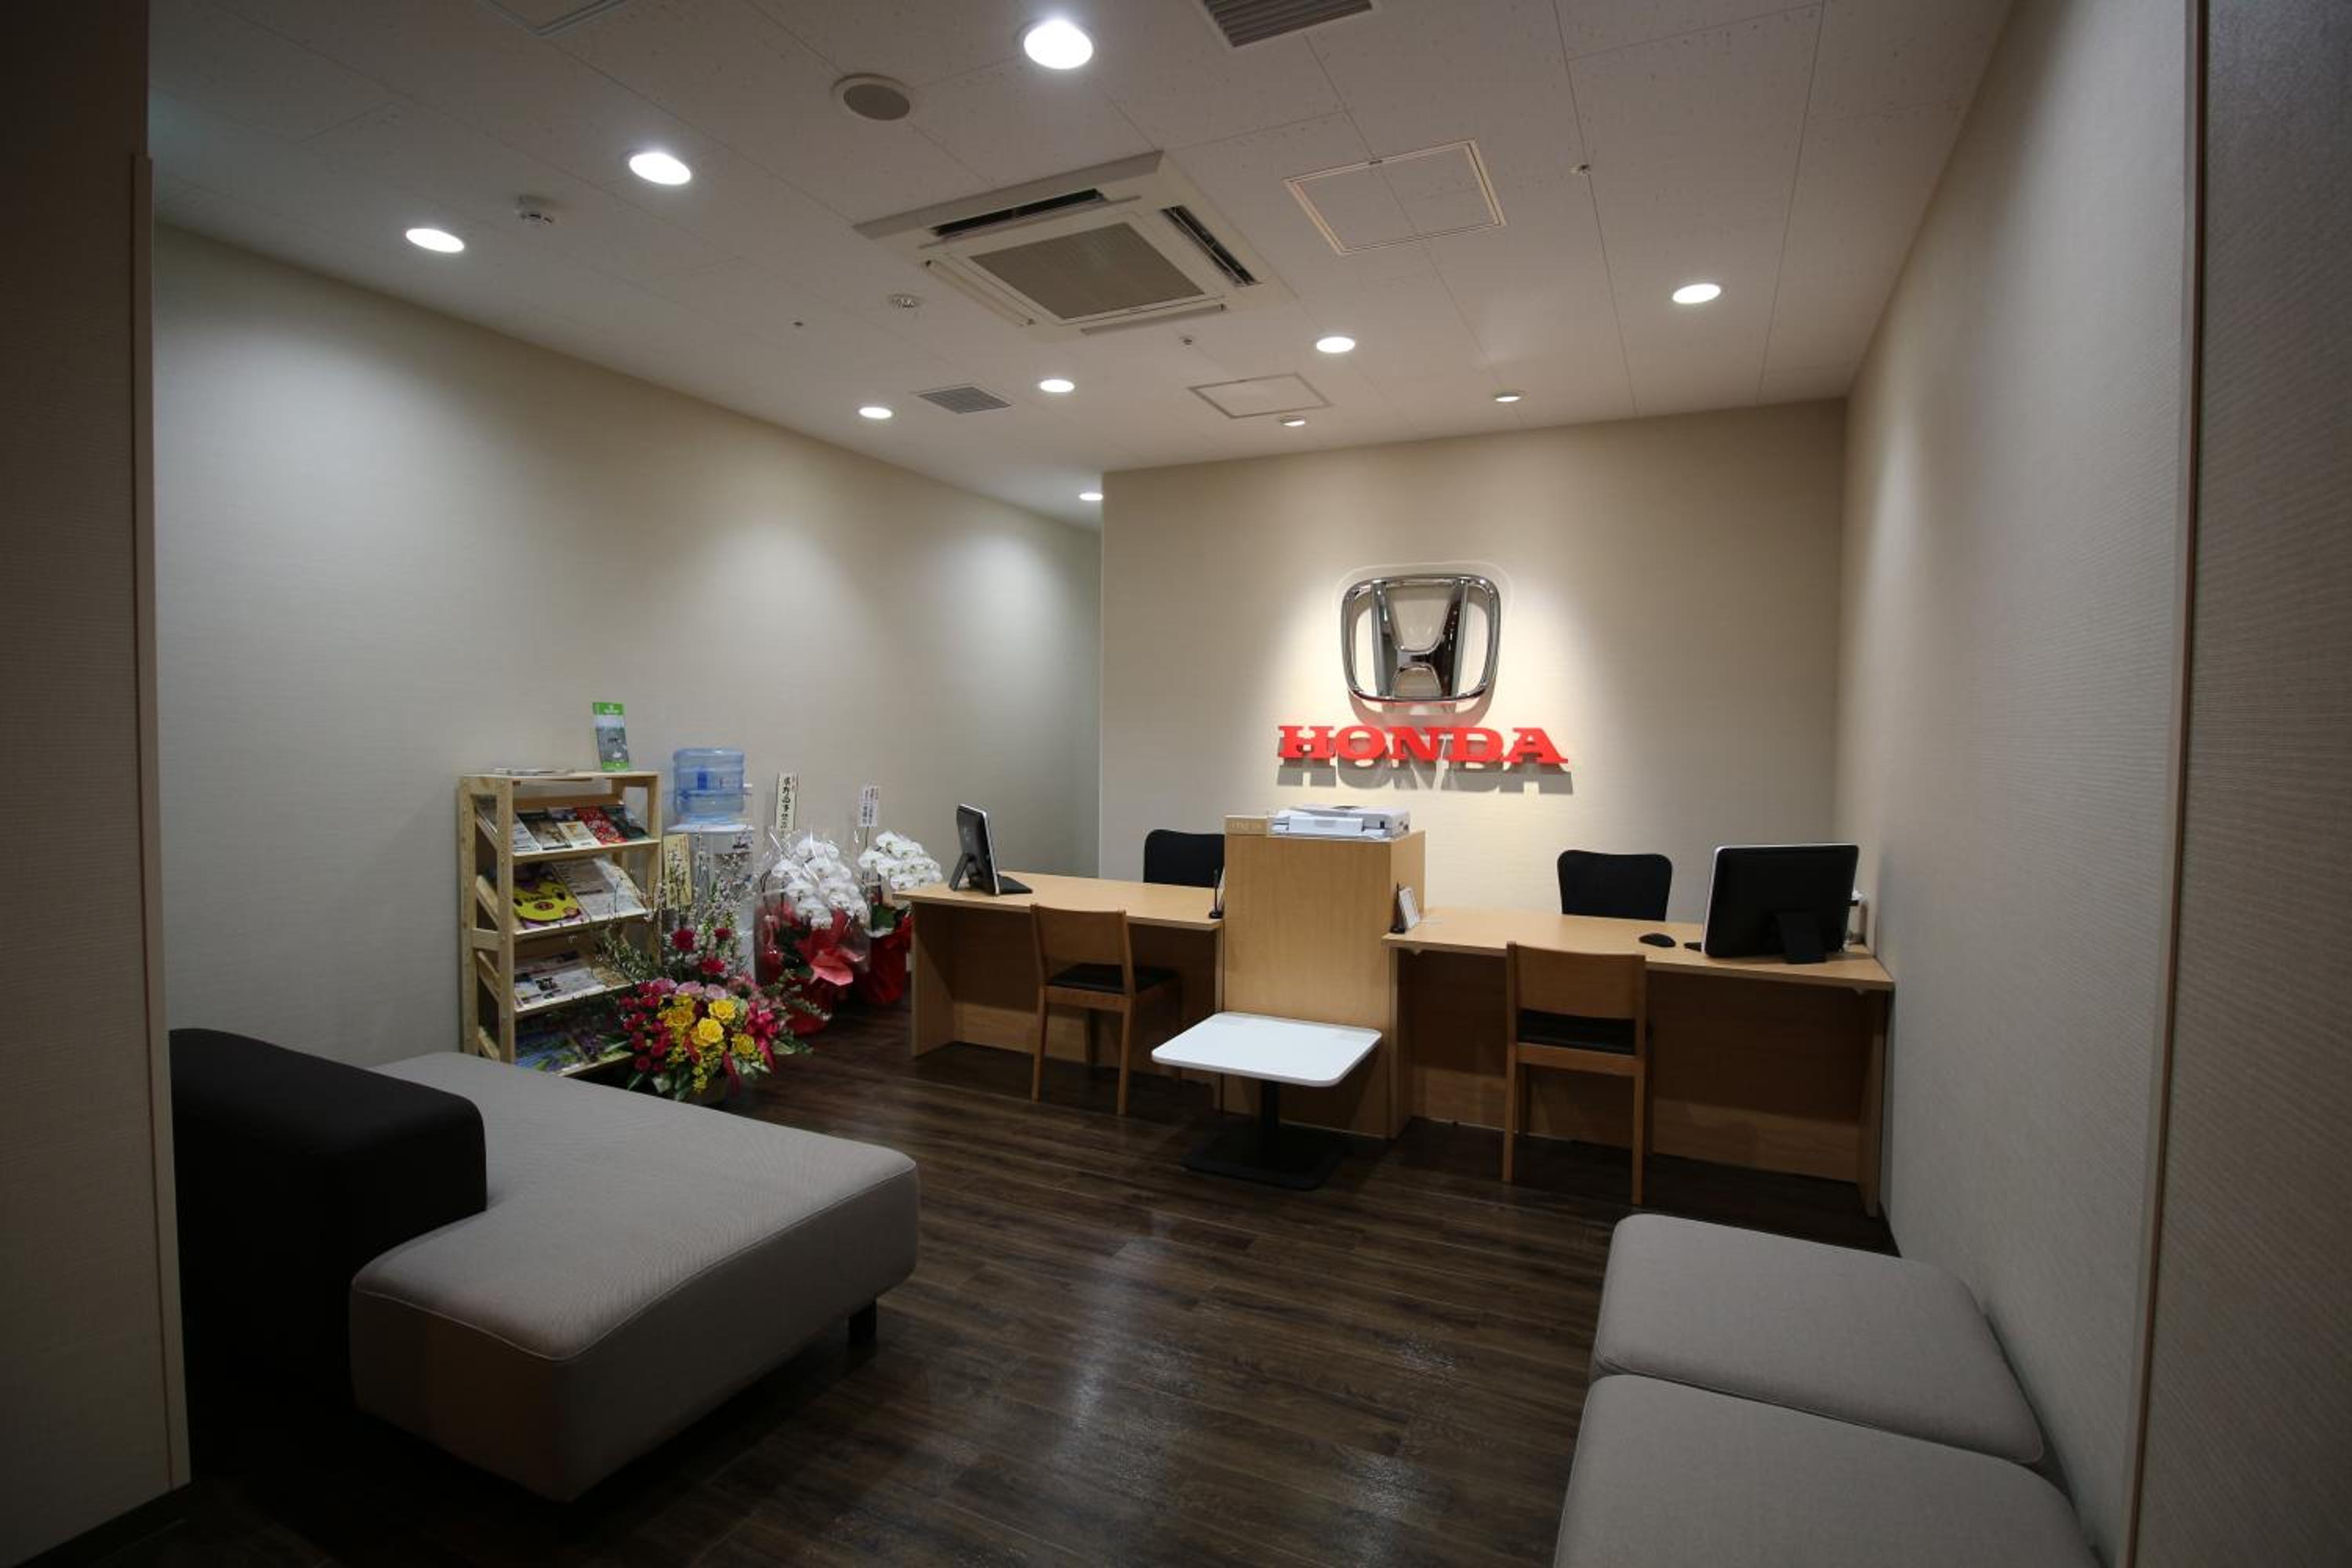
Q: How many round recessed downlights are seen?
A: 10